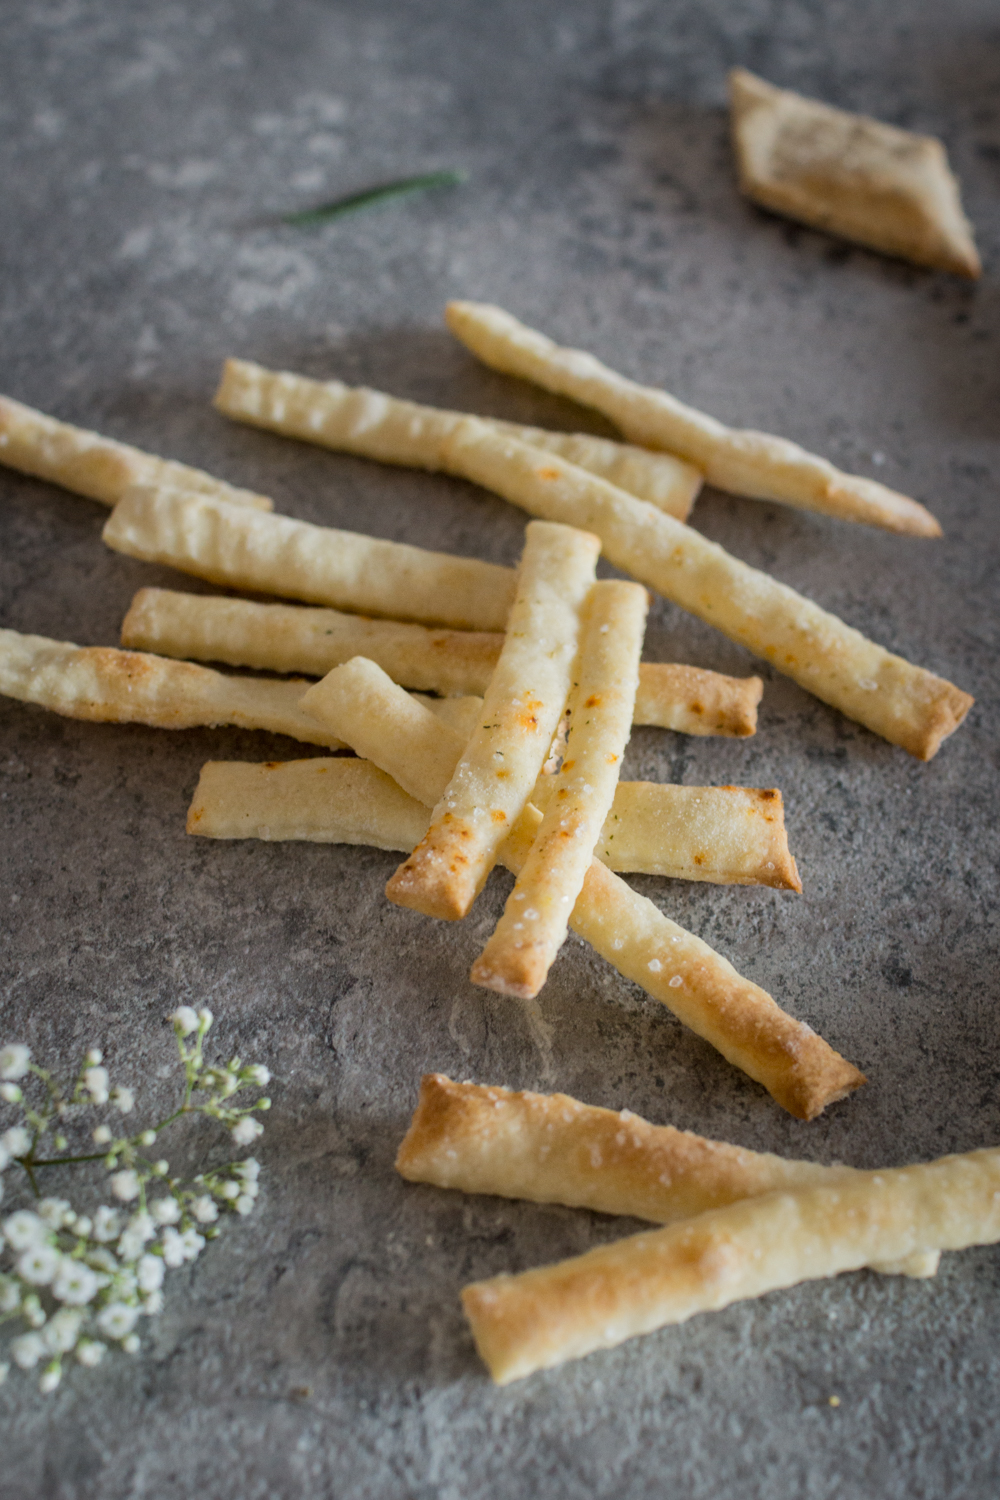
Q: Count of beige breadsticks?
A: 13